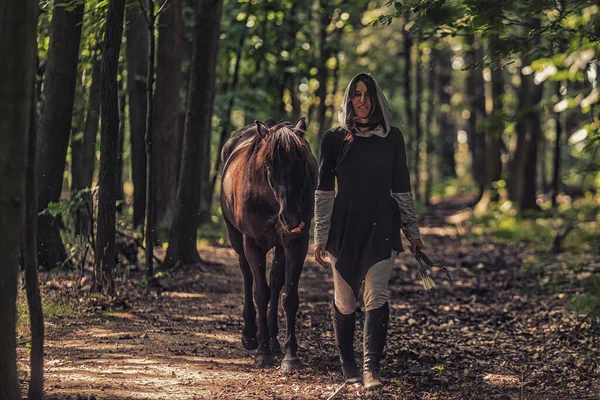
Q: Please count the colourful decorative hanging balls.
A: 0